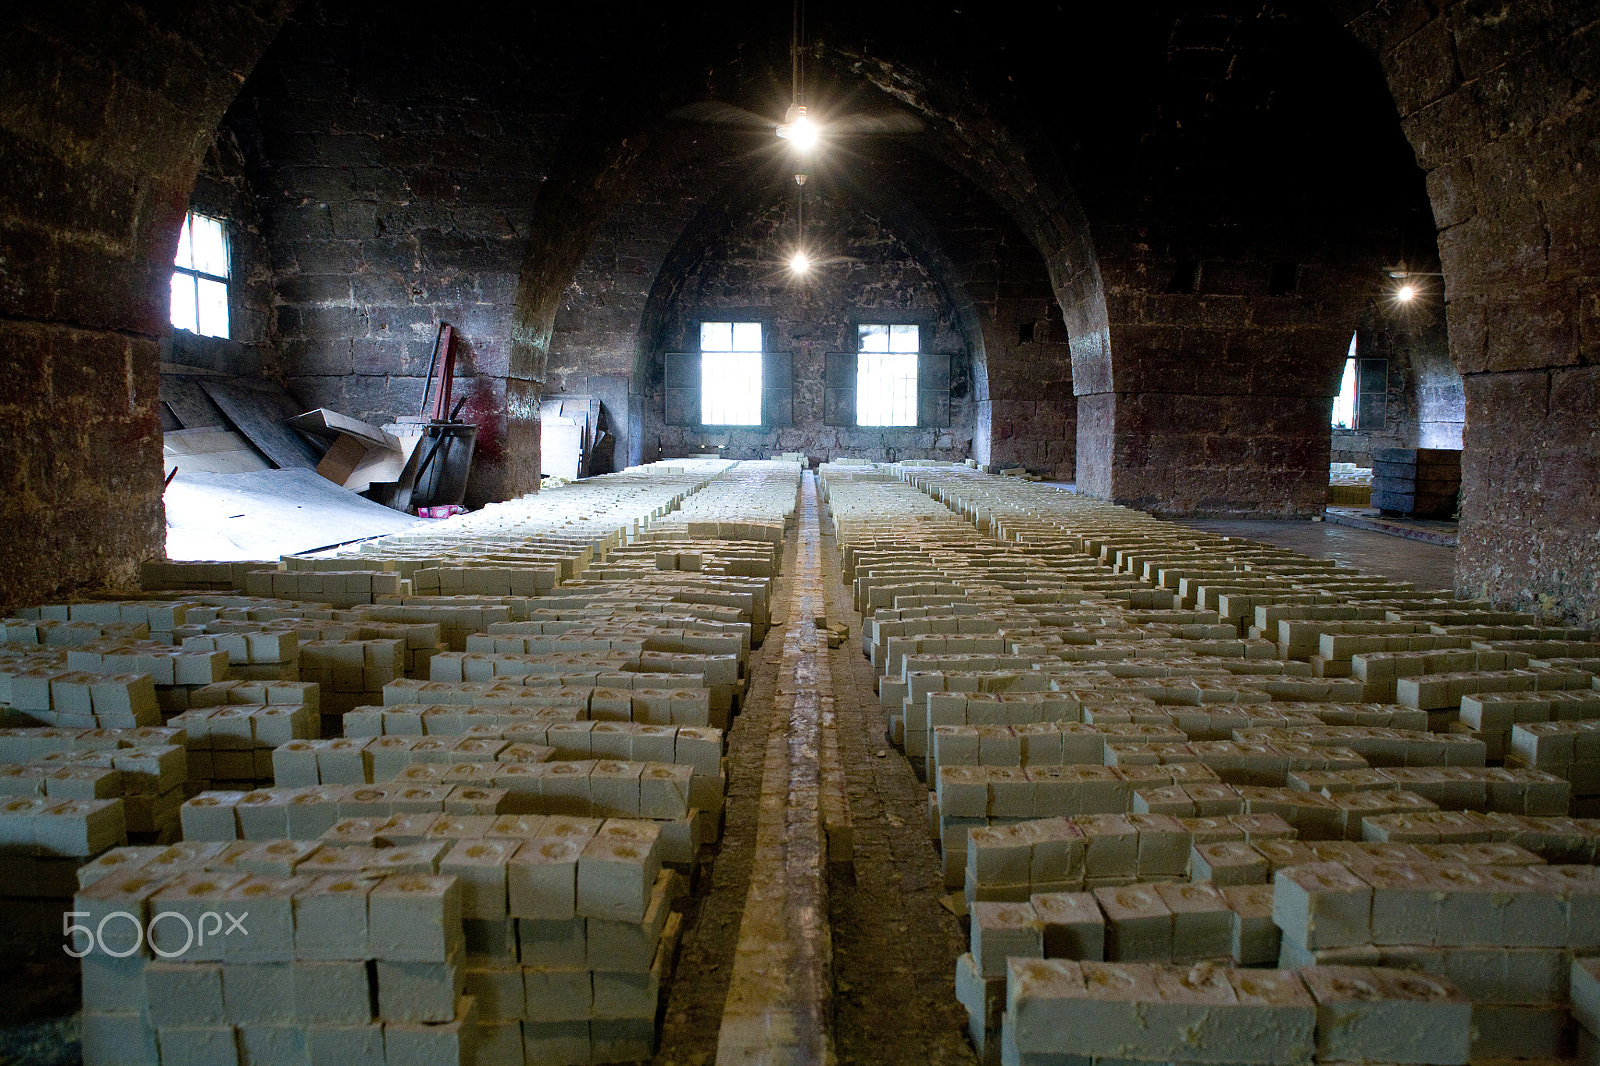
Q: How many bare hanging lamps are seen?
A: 3